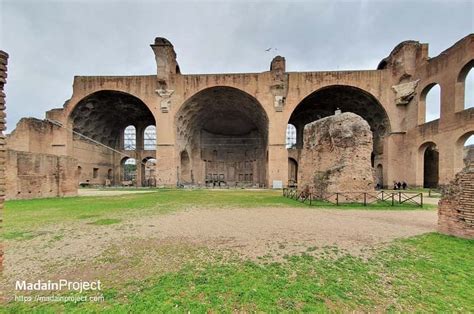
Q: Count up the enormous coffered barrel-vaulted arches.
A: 3